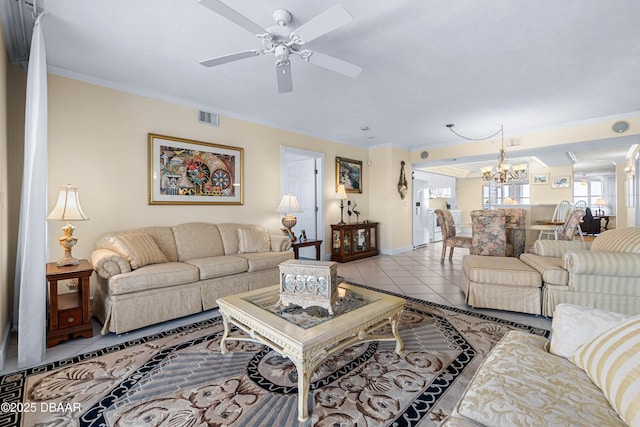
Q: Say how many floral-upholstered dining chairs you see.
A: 4